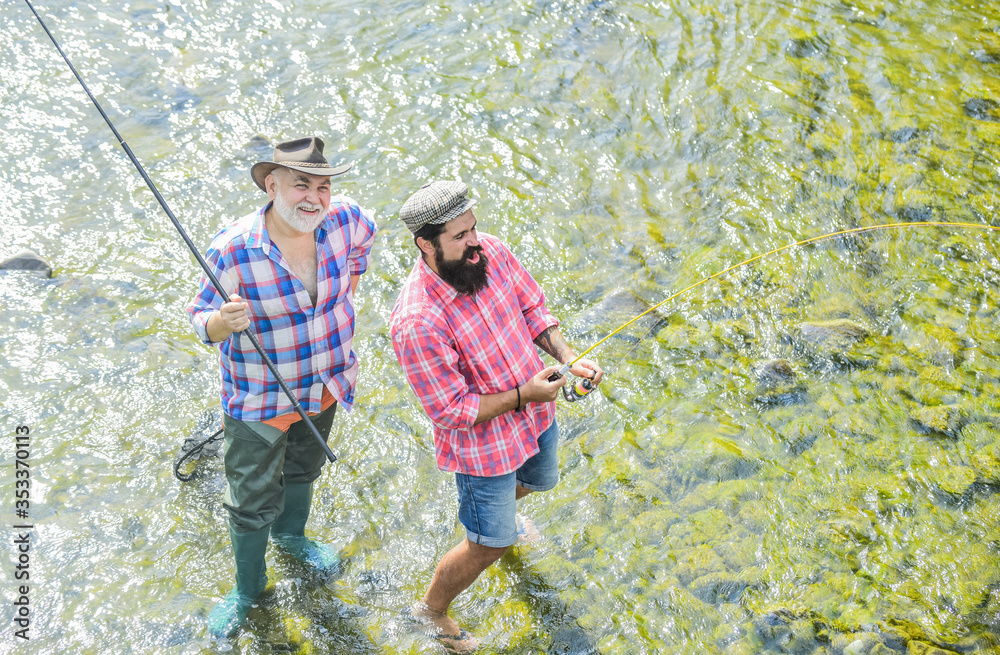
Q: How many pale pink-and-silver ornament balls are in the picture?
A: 0